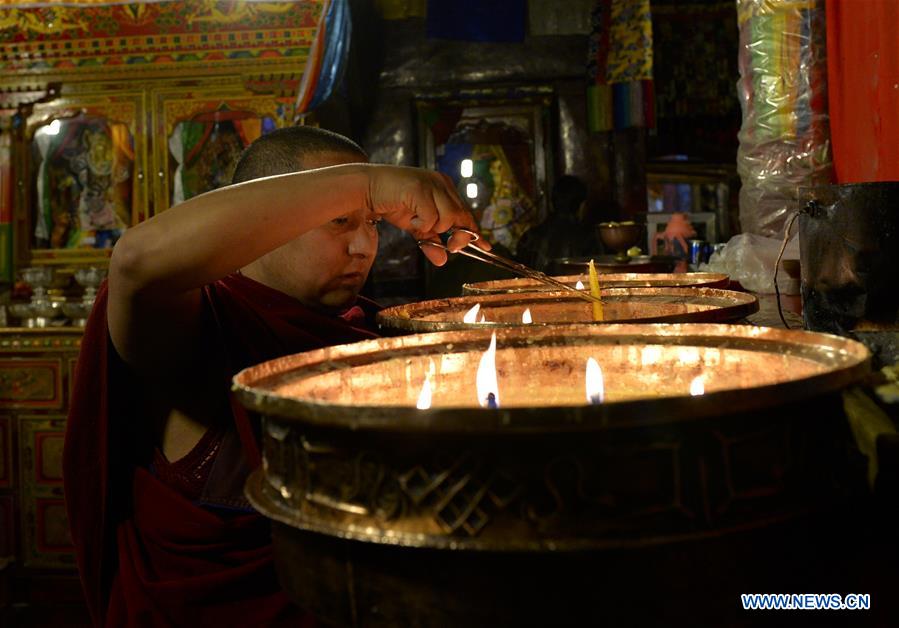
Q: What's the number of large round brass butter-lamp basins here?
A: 3